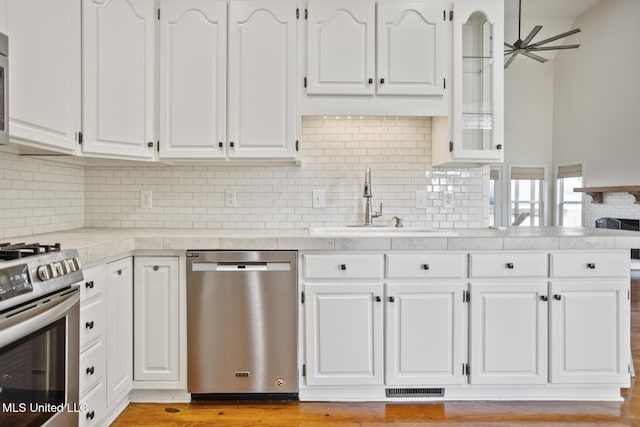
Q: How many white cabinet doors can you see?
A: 13